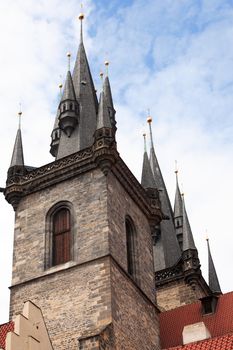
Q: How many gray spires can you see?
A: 11